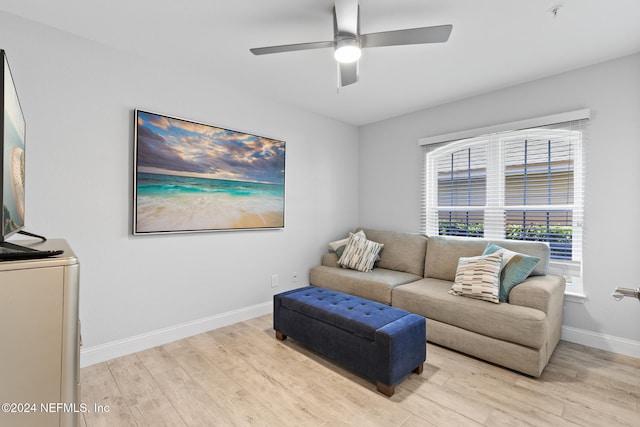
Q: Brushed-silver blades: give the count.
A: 4